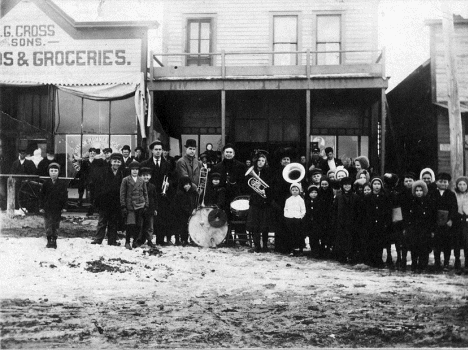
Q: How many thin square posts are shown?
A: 4